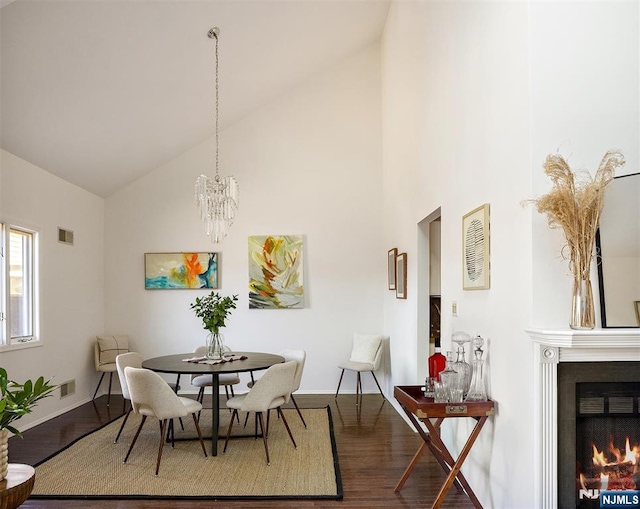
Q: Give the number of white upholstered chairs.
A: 7